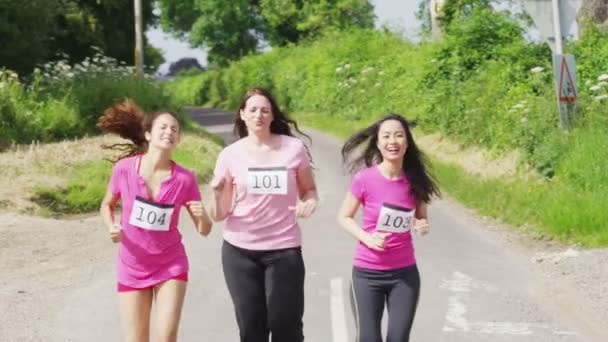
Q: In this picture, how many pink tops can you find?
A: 3